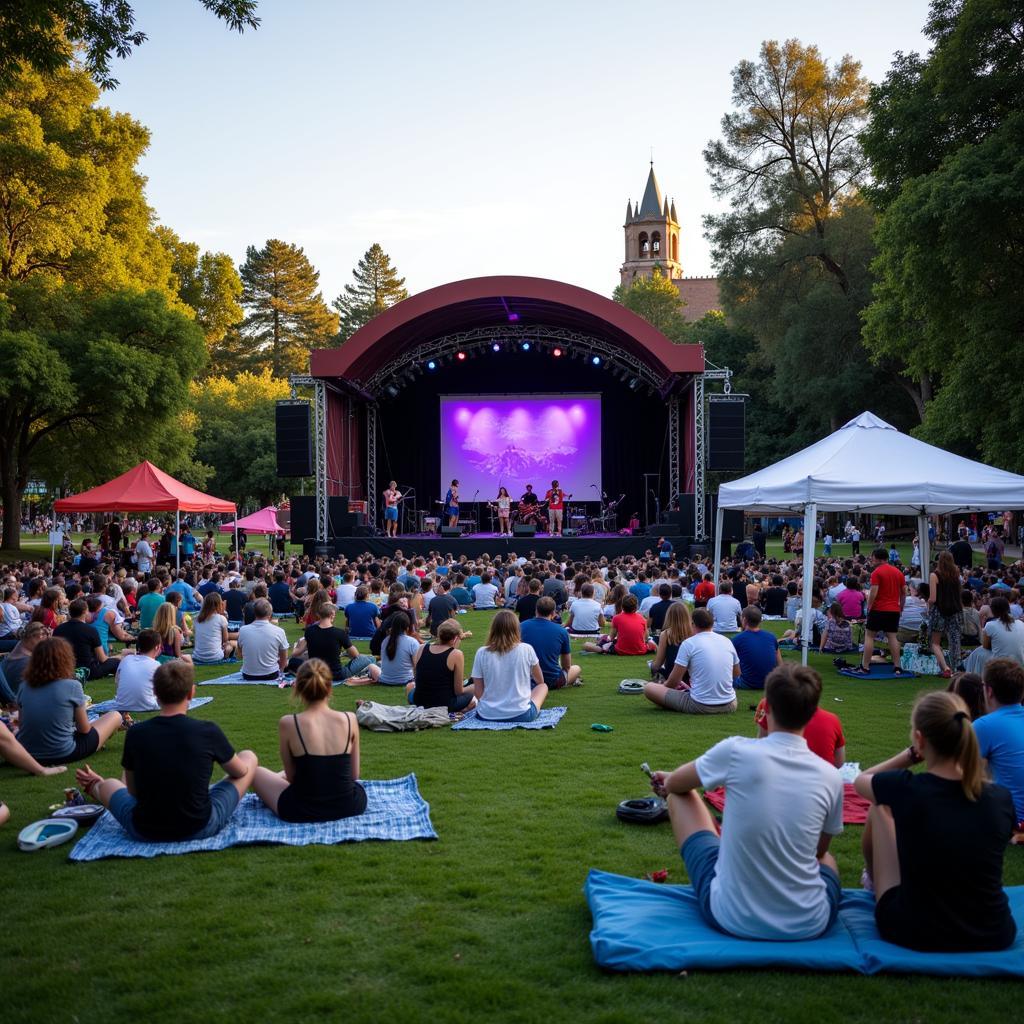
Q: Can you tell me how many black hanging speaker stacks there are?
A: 2